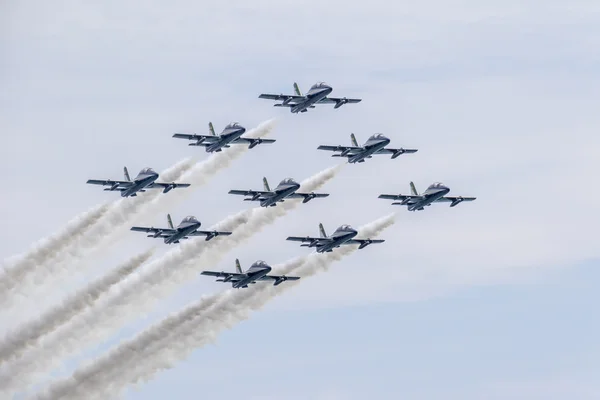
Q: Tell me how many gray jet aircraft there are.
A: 9